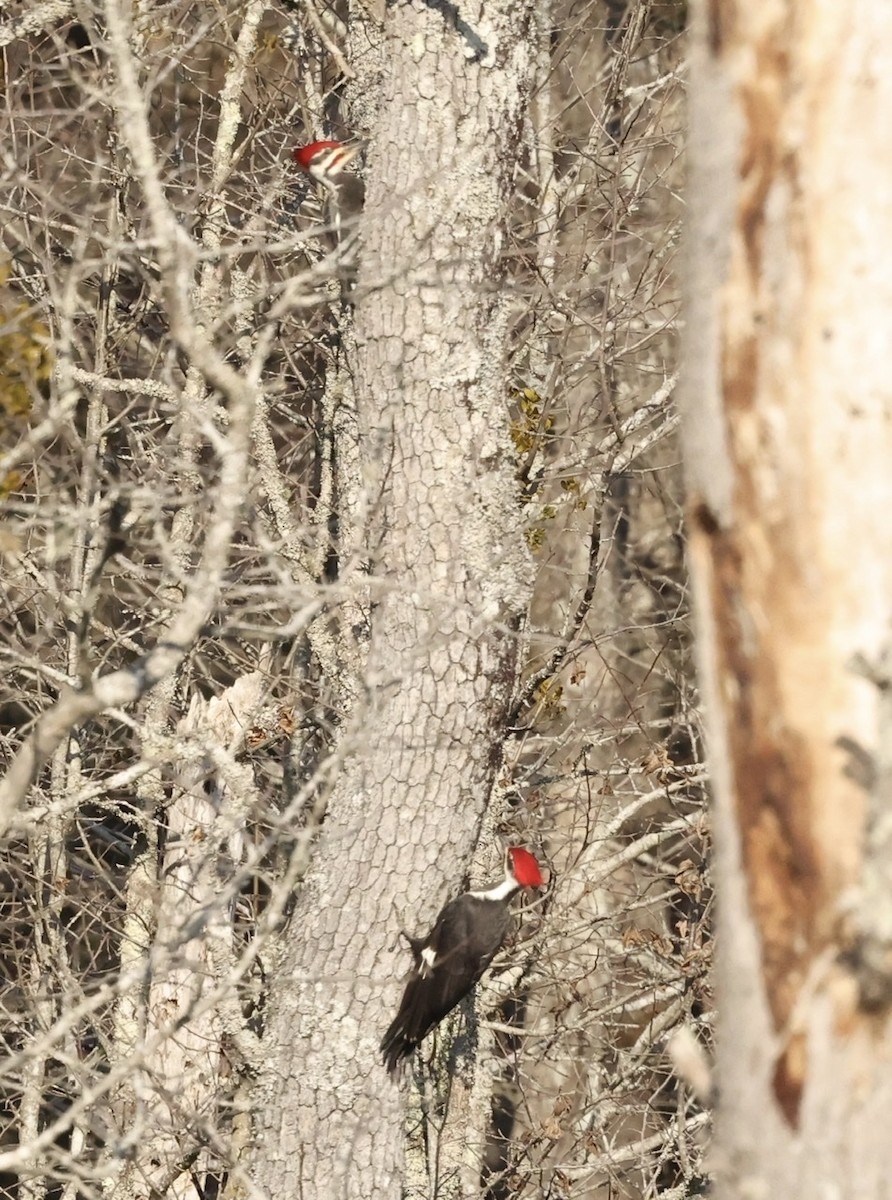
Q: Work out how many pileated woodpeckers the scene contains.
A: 2